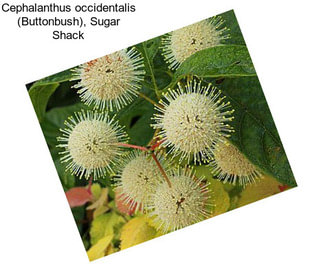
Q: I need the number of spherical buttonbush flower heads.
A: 7